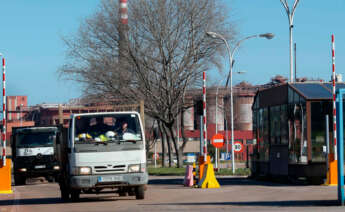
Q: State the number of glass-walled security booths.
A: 1